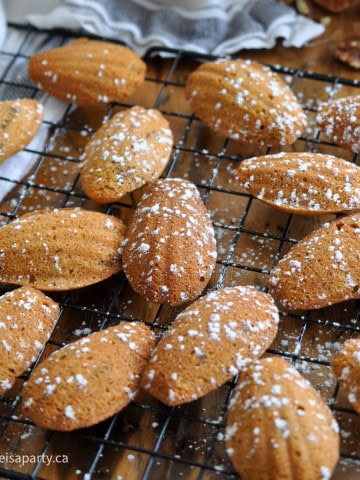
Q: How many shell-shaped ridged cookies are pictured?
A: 14